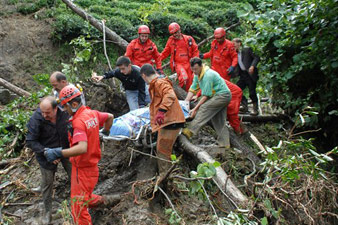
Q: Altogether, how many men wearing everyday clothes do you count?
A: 6